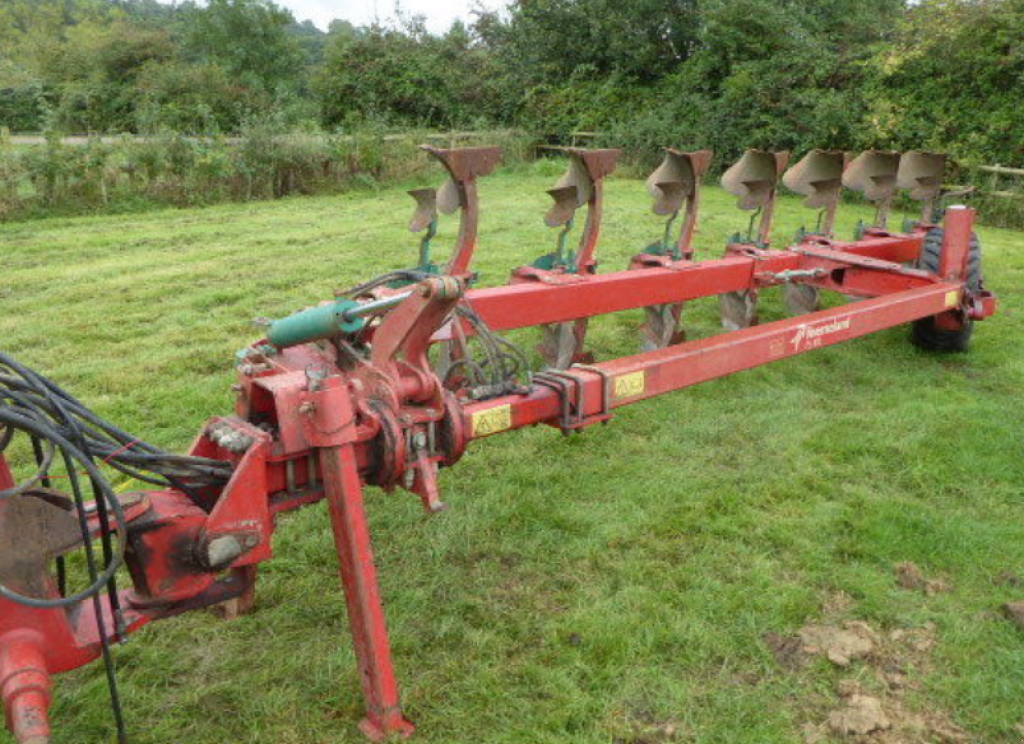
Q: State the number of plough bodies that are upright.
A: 7